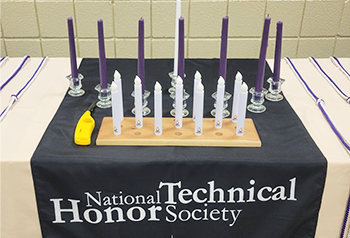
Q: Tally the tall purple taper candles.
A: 7